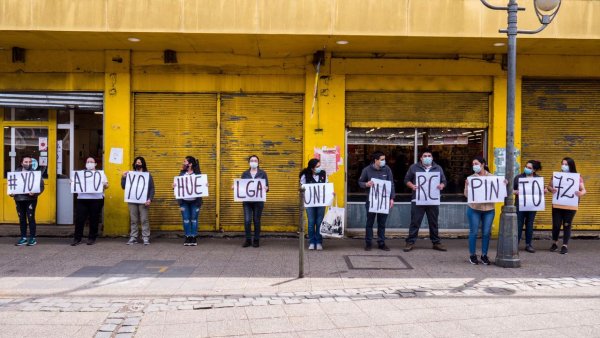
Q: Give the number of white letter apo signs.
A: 1